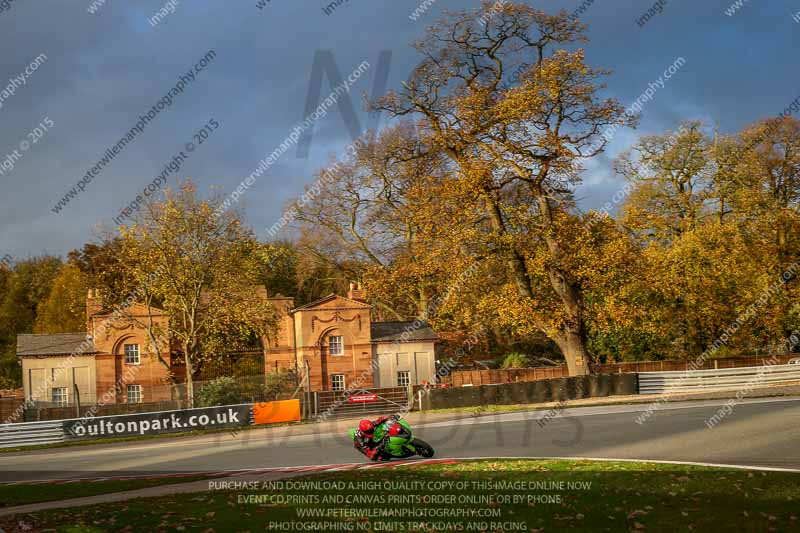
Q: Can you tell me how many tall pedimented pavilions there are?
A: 2